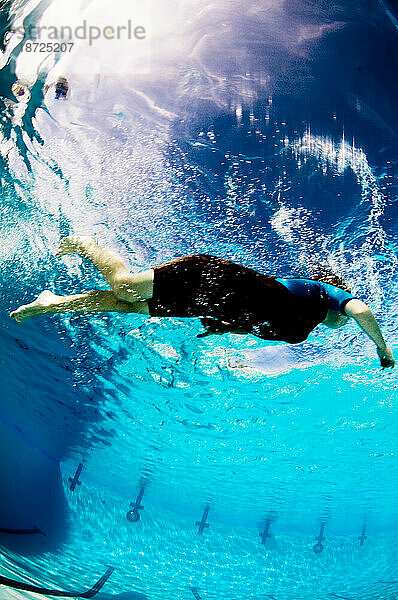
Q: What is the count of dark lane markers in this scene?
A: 6